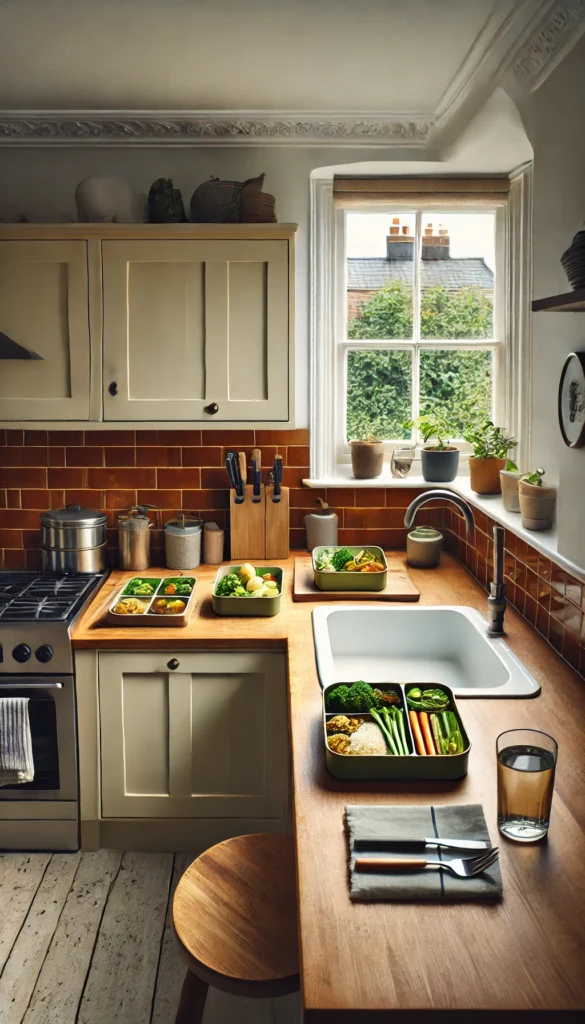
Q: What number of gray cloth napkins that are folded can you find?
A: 1